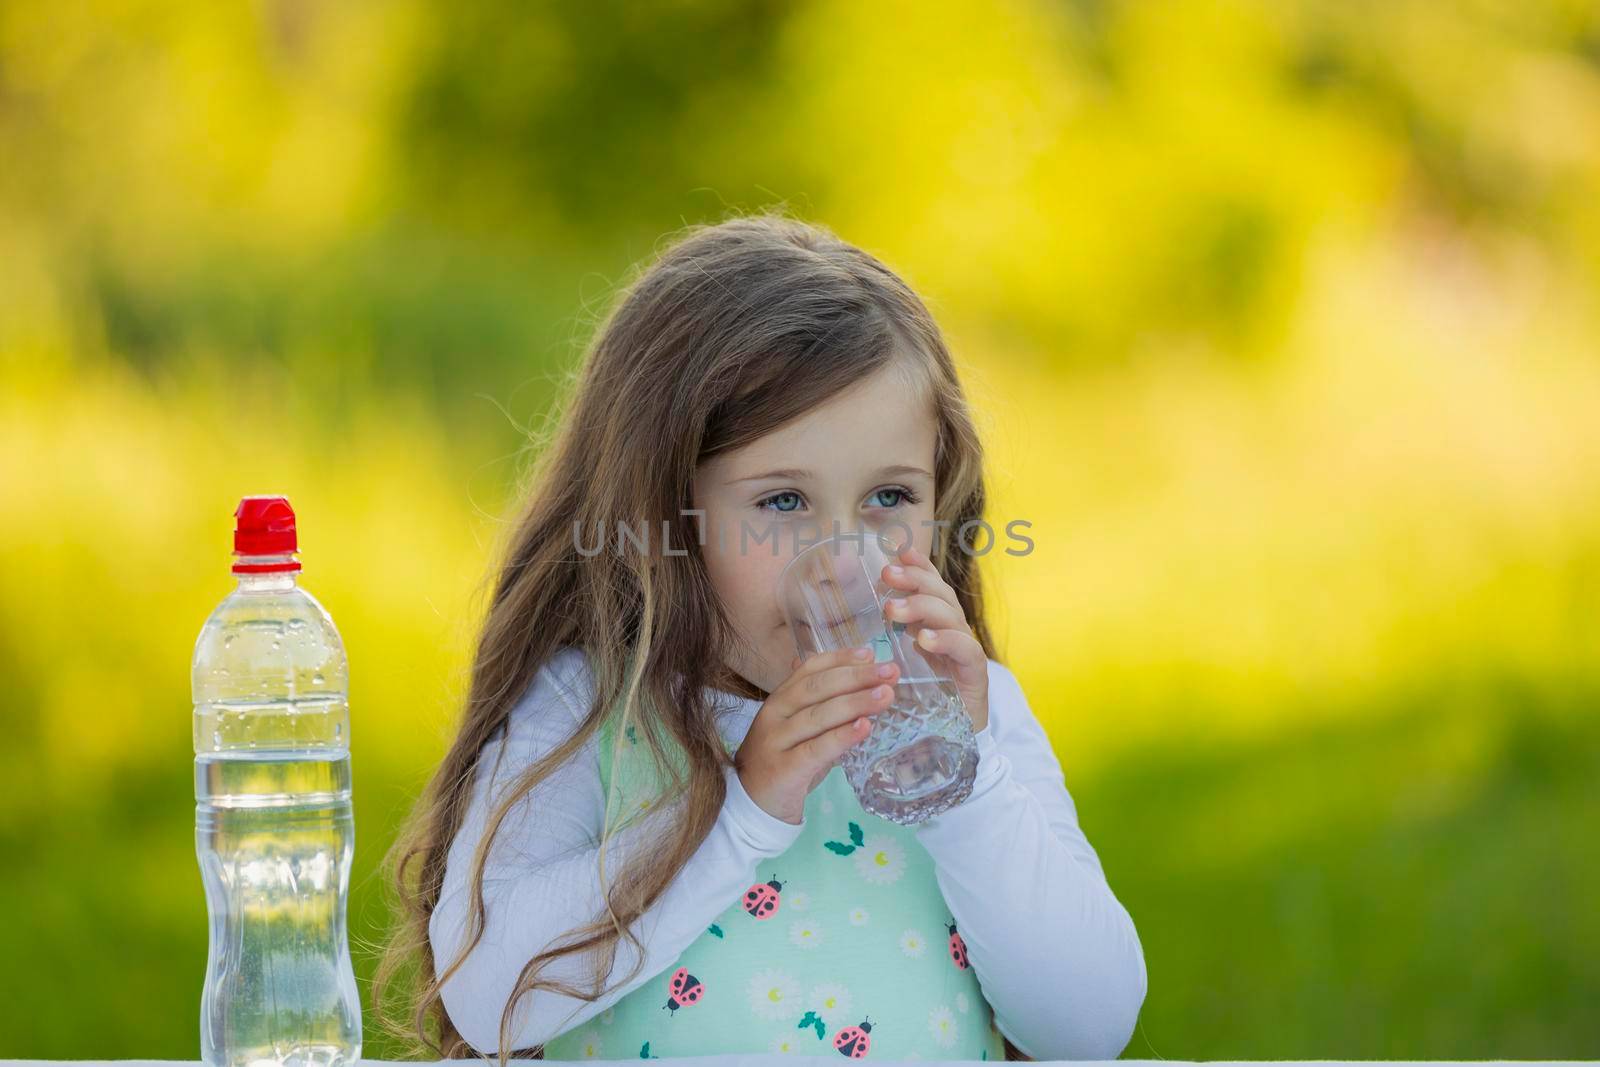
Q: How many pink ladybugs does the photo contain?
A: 4